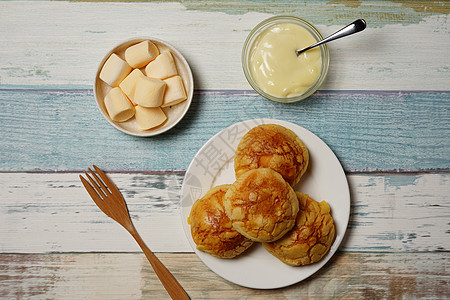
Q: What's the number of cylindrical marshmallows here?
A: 8